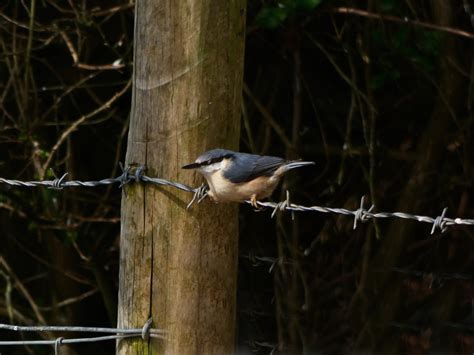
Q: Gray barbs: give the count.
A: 6